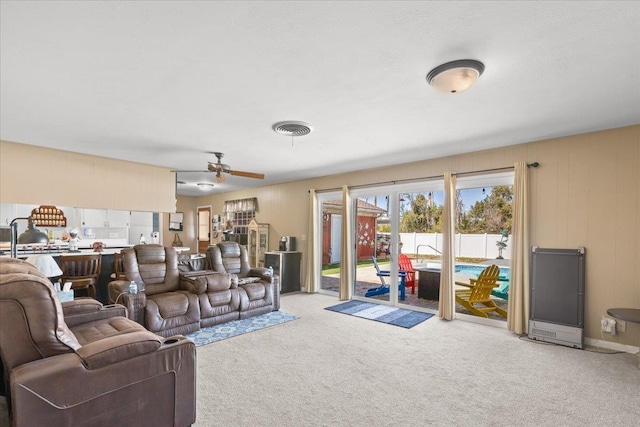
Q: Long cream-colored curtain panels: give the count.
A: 4